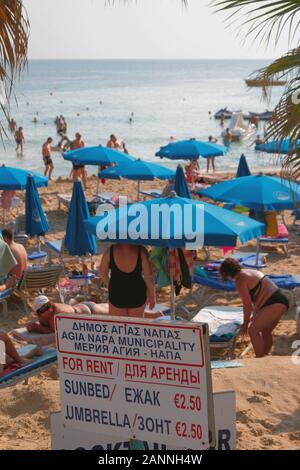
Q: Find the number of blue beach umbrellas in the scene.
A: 11